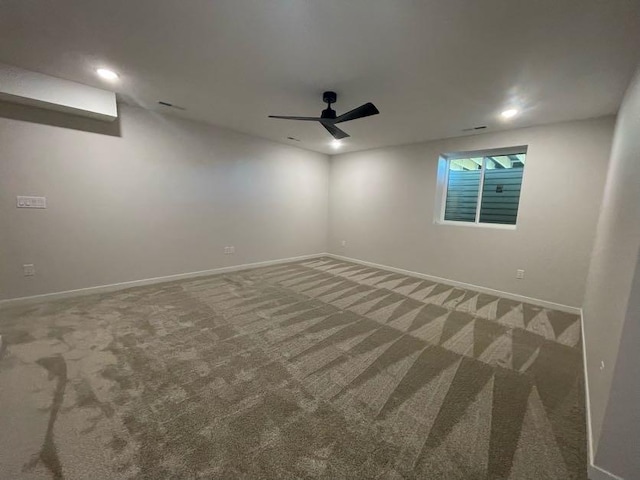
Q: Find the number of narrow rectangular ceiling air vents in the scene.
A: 3